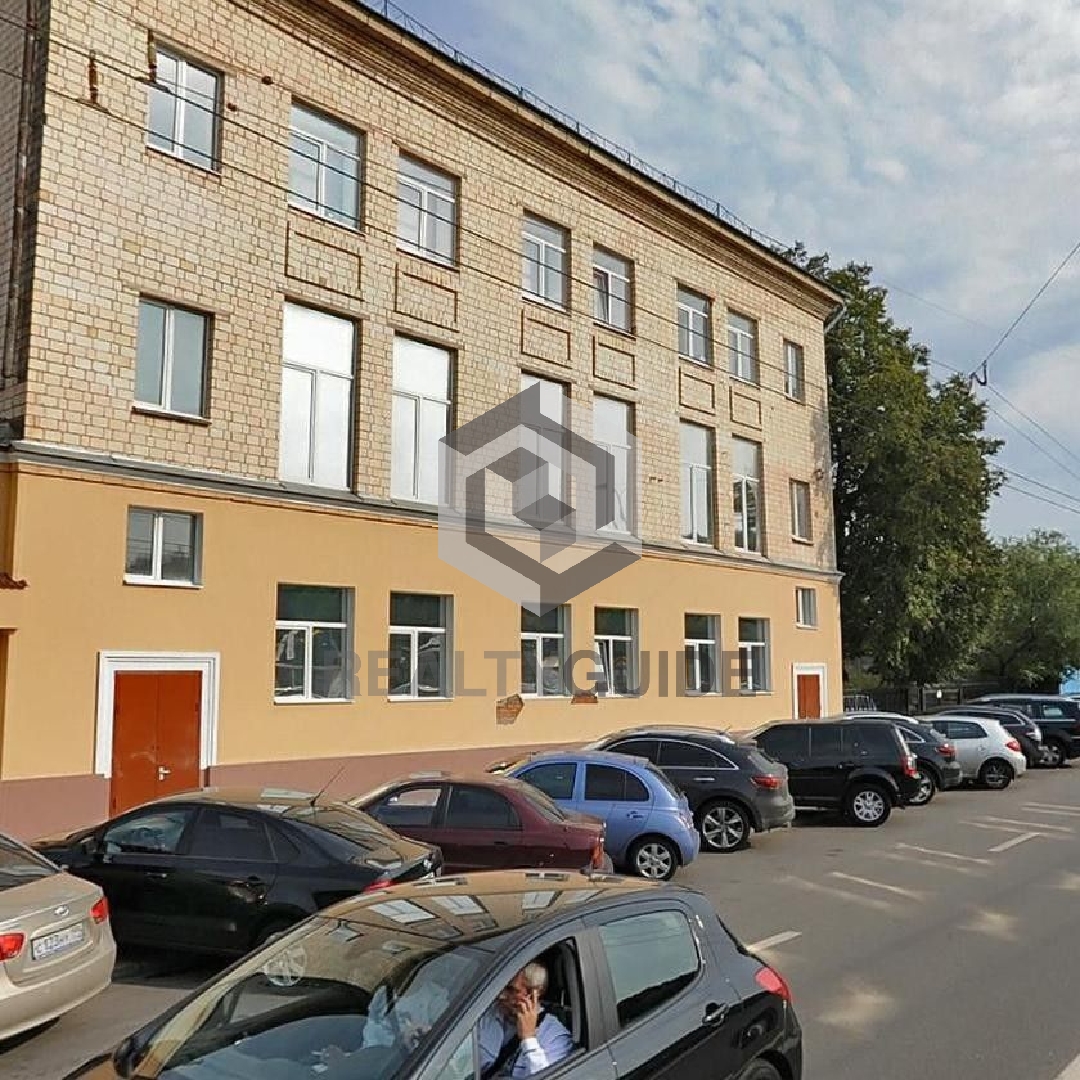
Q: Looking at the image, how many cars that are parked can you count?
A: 10